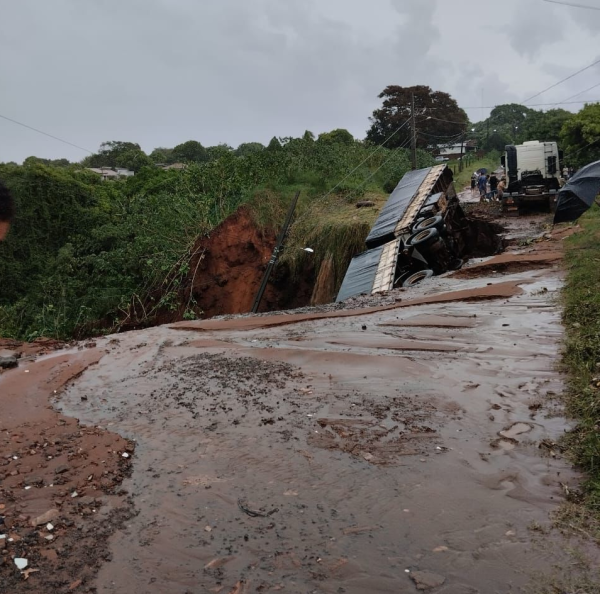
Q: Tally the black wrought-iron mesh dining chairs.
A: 0